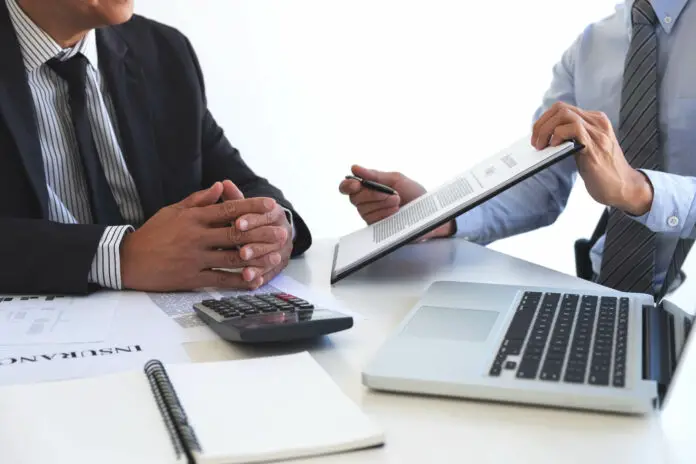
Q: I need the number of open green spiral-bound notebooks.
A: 0